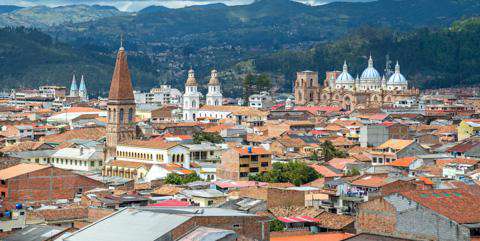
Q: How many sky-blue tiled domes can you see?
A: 3